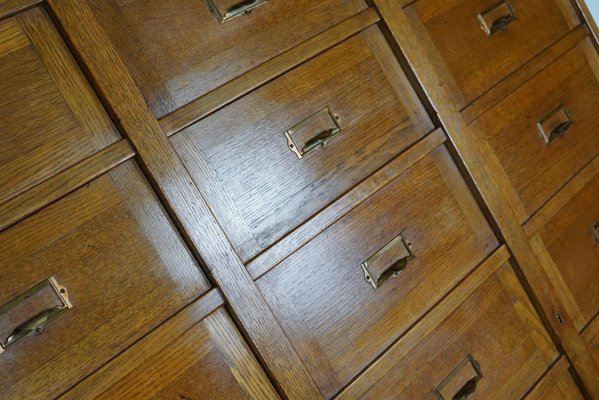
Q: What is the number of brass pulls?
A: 8